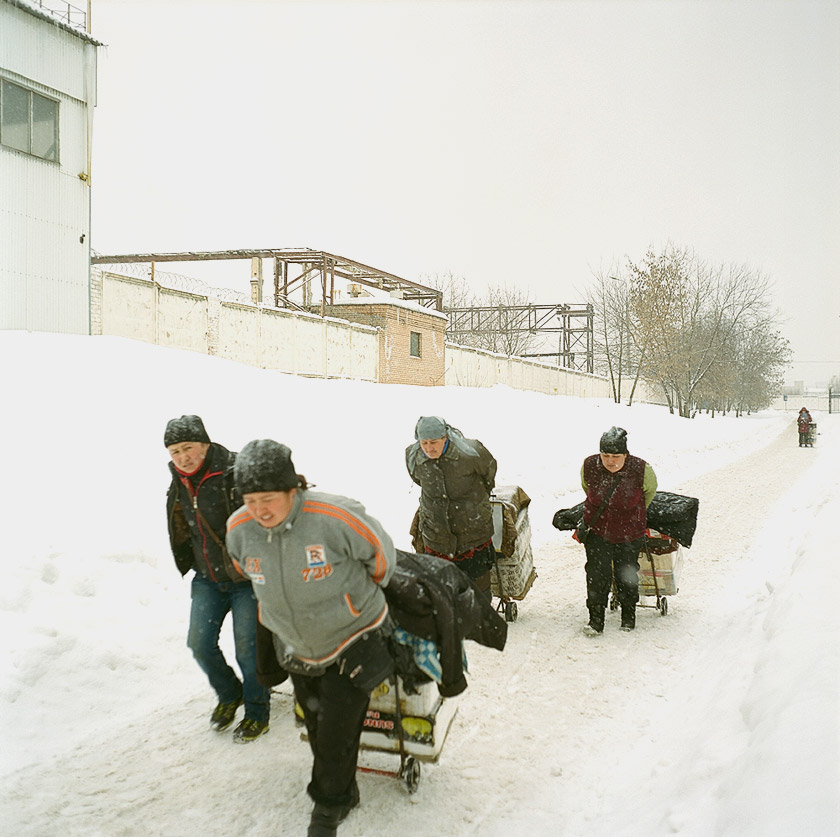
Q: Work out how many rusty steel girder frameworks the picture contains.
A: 2